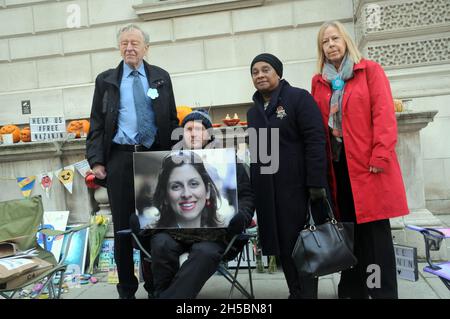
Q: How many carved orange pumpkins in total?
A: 3